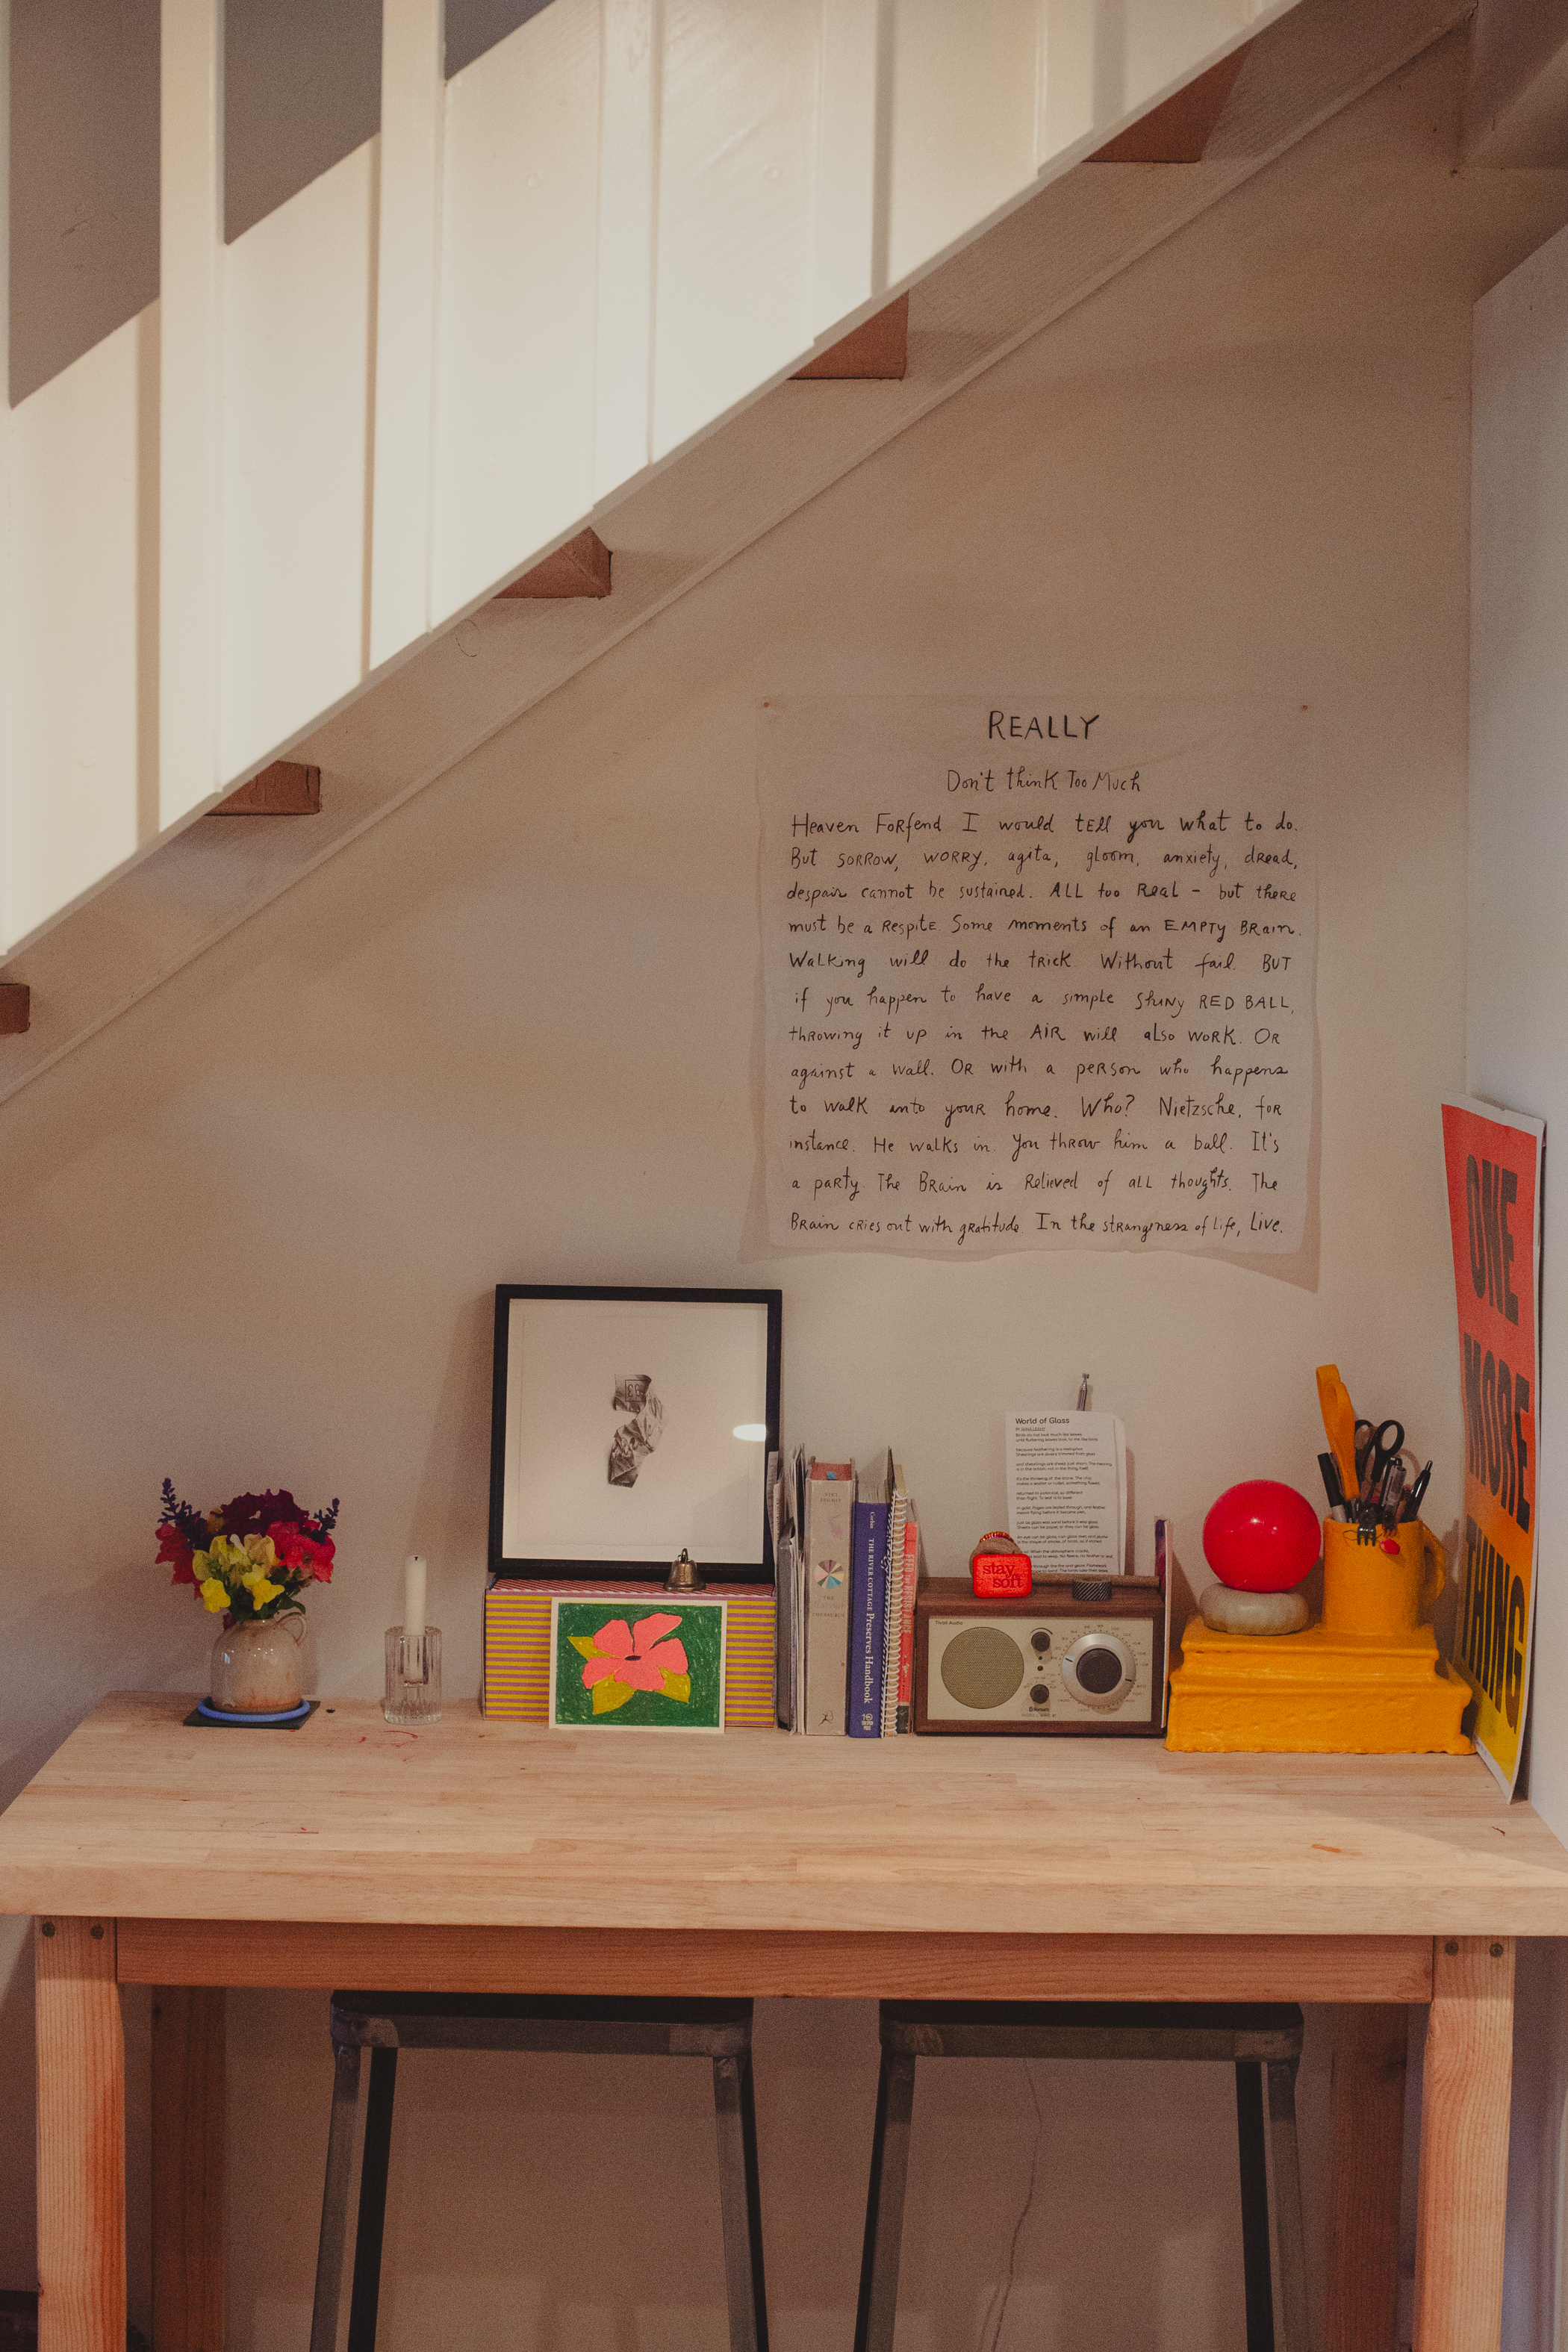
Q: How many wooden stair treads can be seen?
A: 5